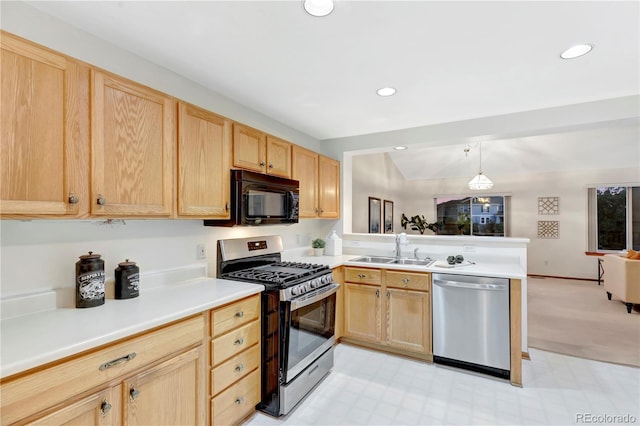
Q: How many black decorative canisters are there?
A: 2